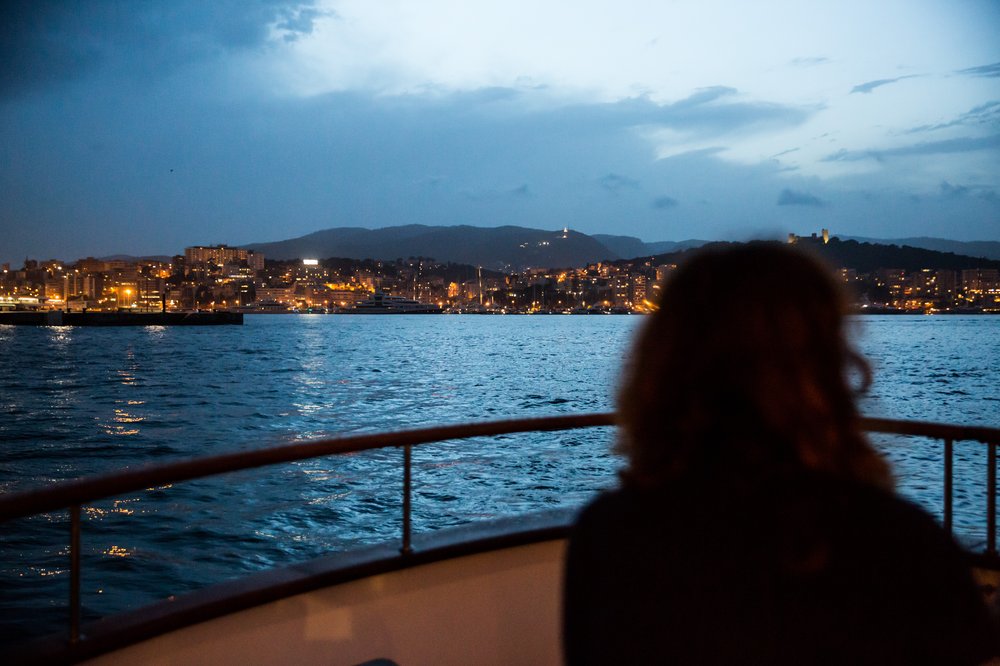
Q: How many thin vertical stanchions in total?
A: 4